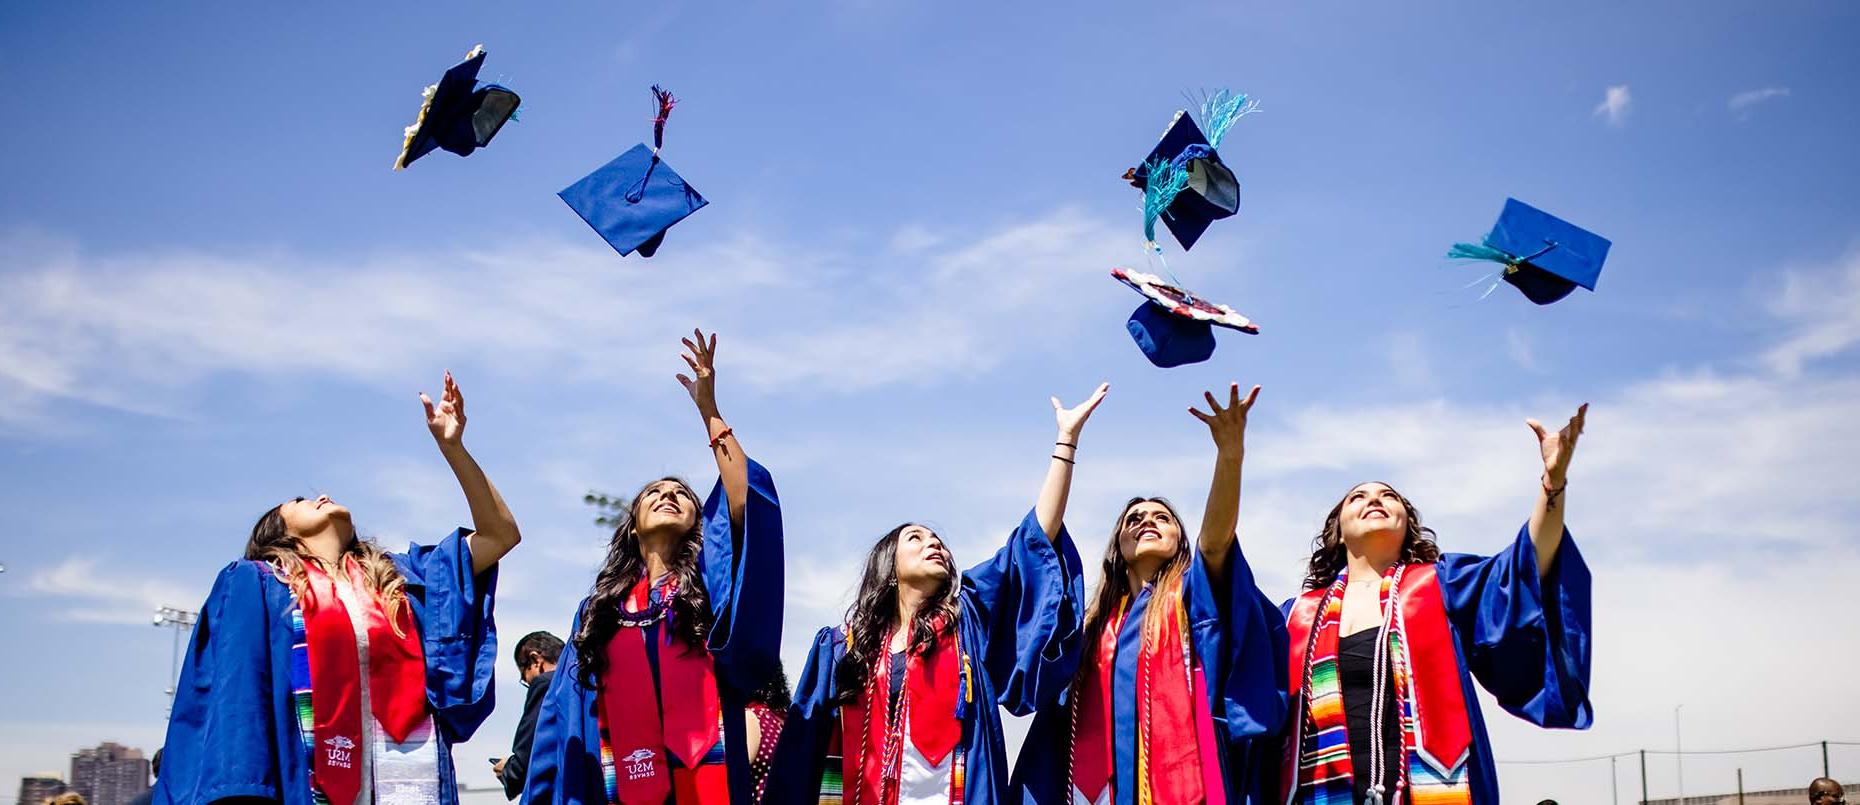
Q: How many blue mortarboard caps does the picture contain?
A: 5